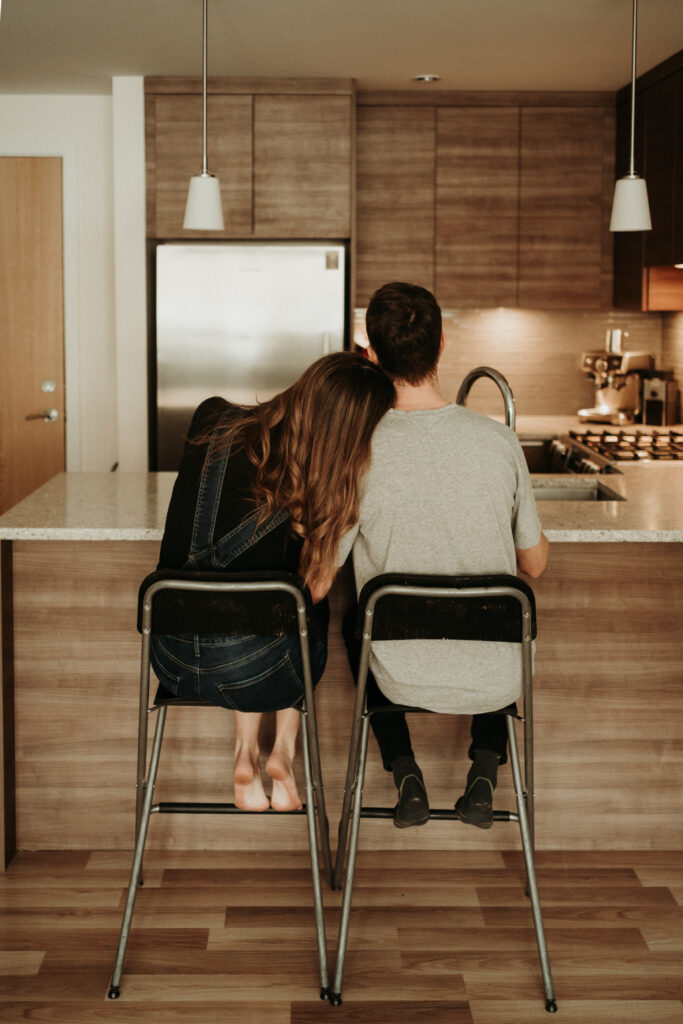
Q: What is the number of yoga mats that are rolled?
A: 0